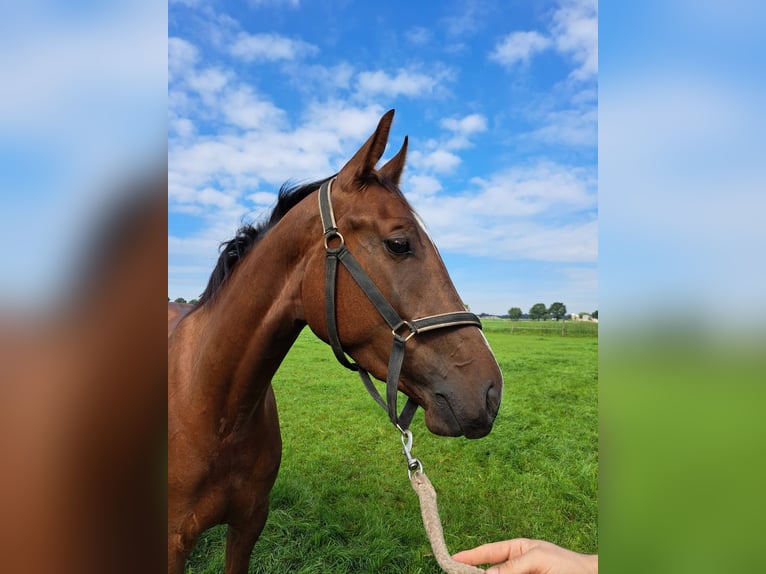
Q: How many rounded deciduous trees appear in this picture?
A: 3